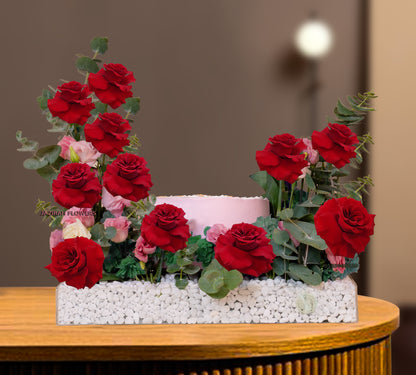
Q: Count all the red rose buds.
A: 11